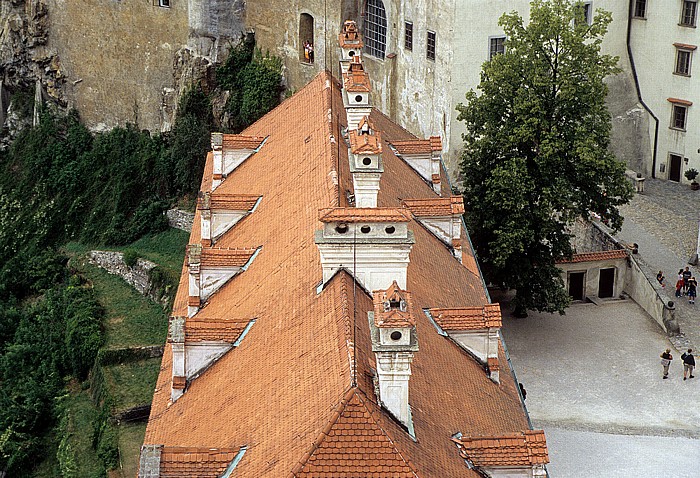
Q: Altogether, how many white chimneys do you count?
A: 5